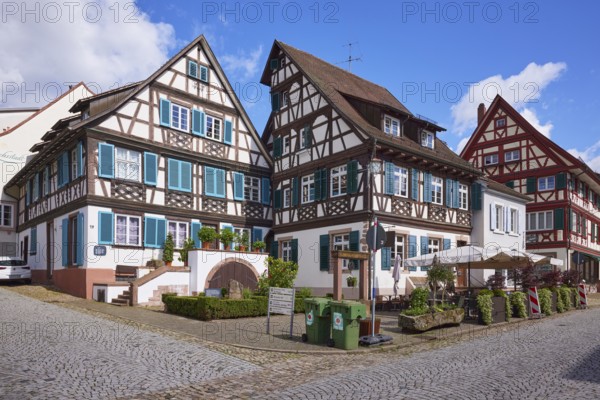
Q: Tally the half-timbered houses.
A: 3